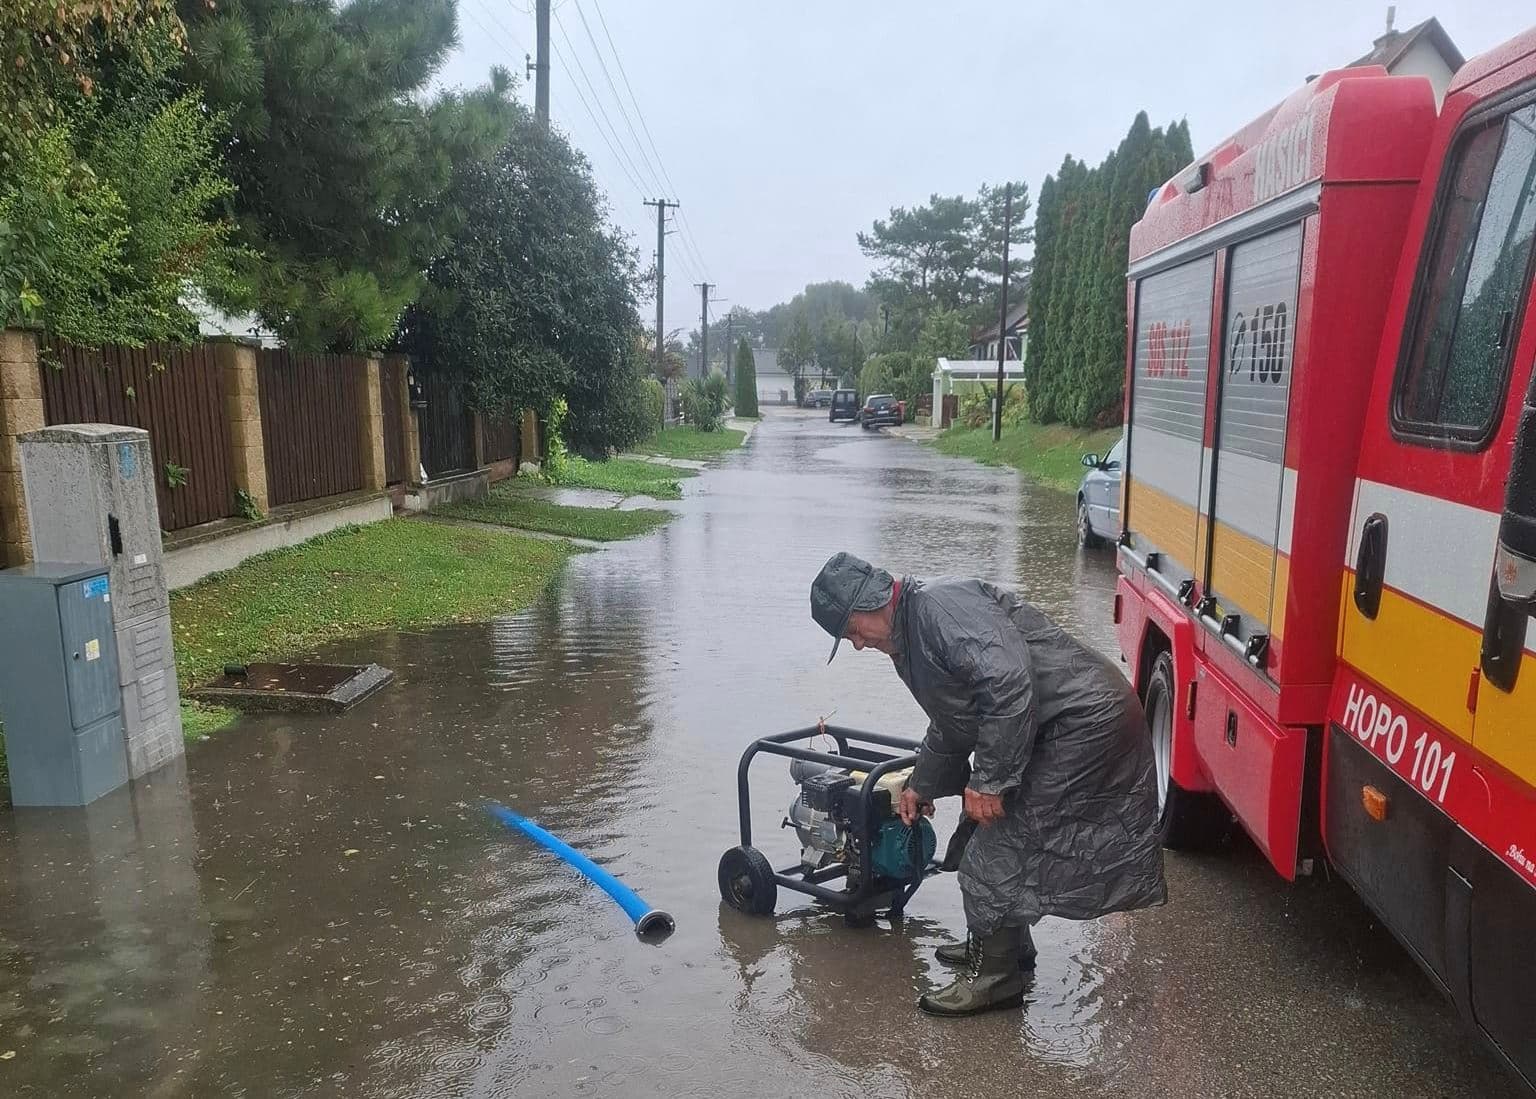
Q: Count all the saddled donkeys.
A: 0